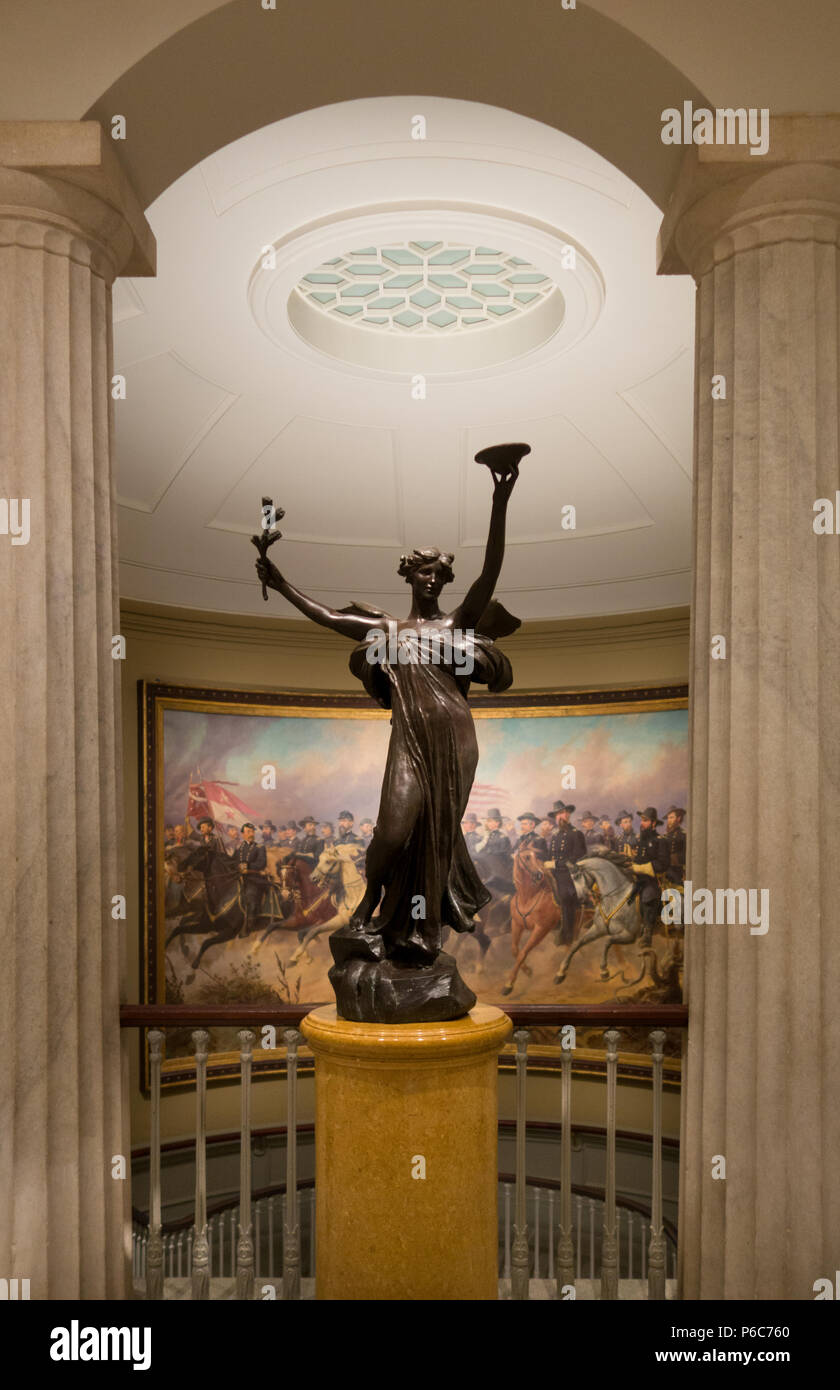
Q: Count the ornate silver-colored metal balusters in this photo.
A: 8